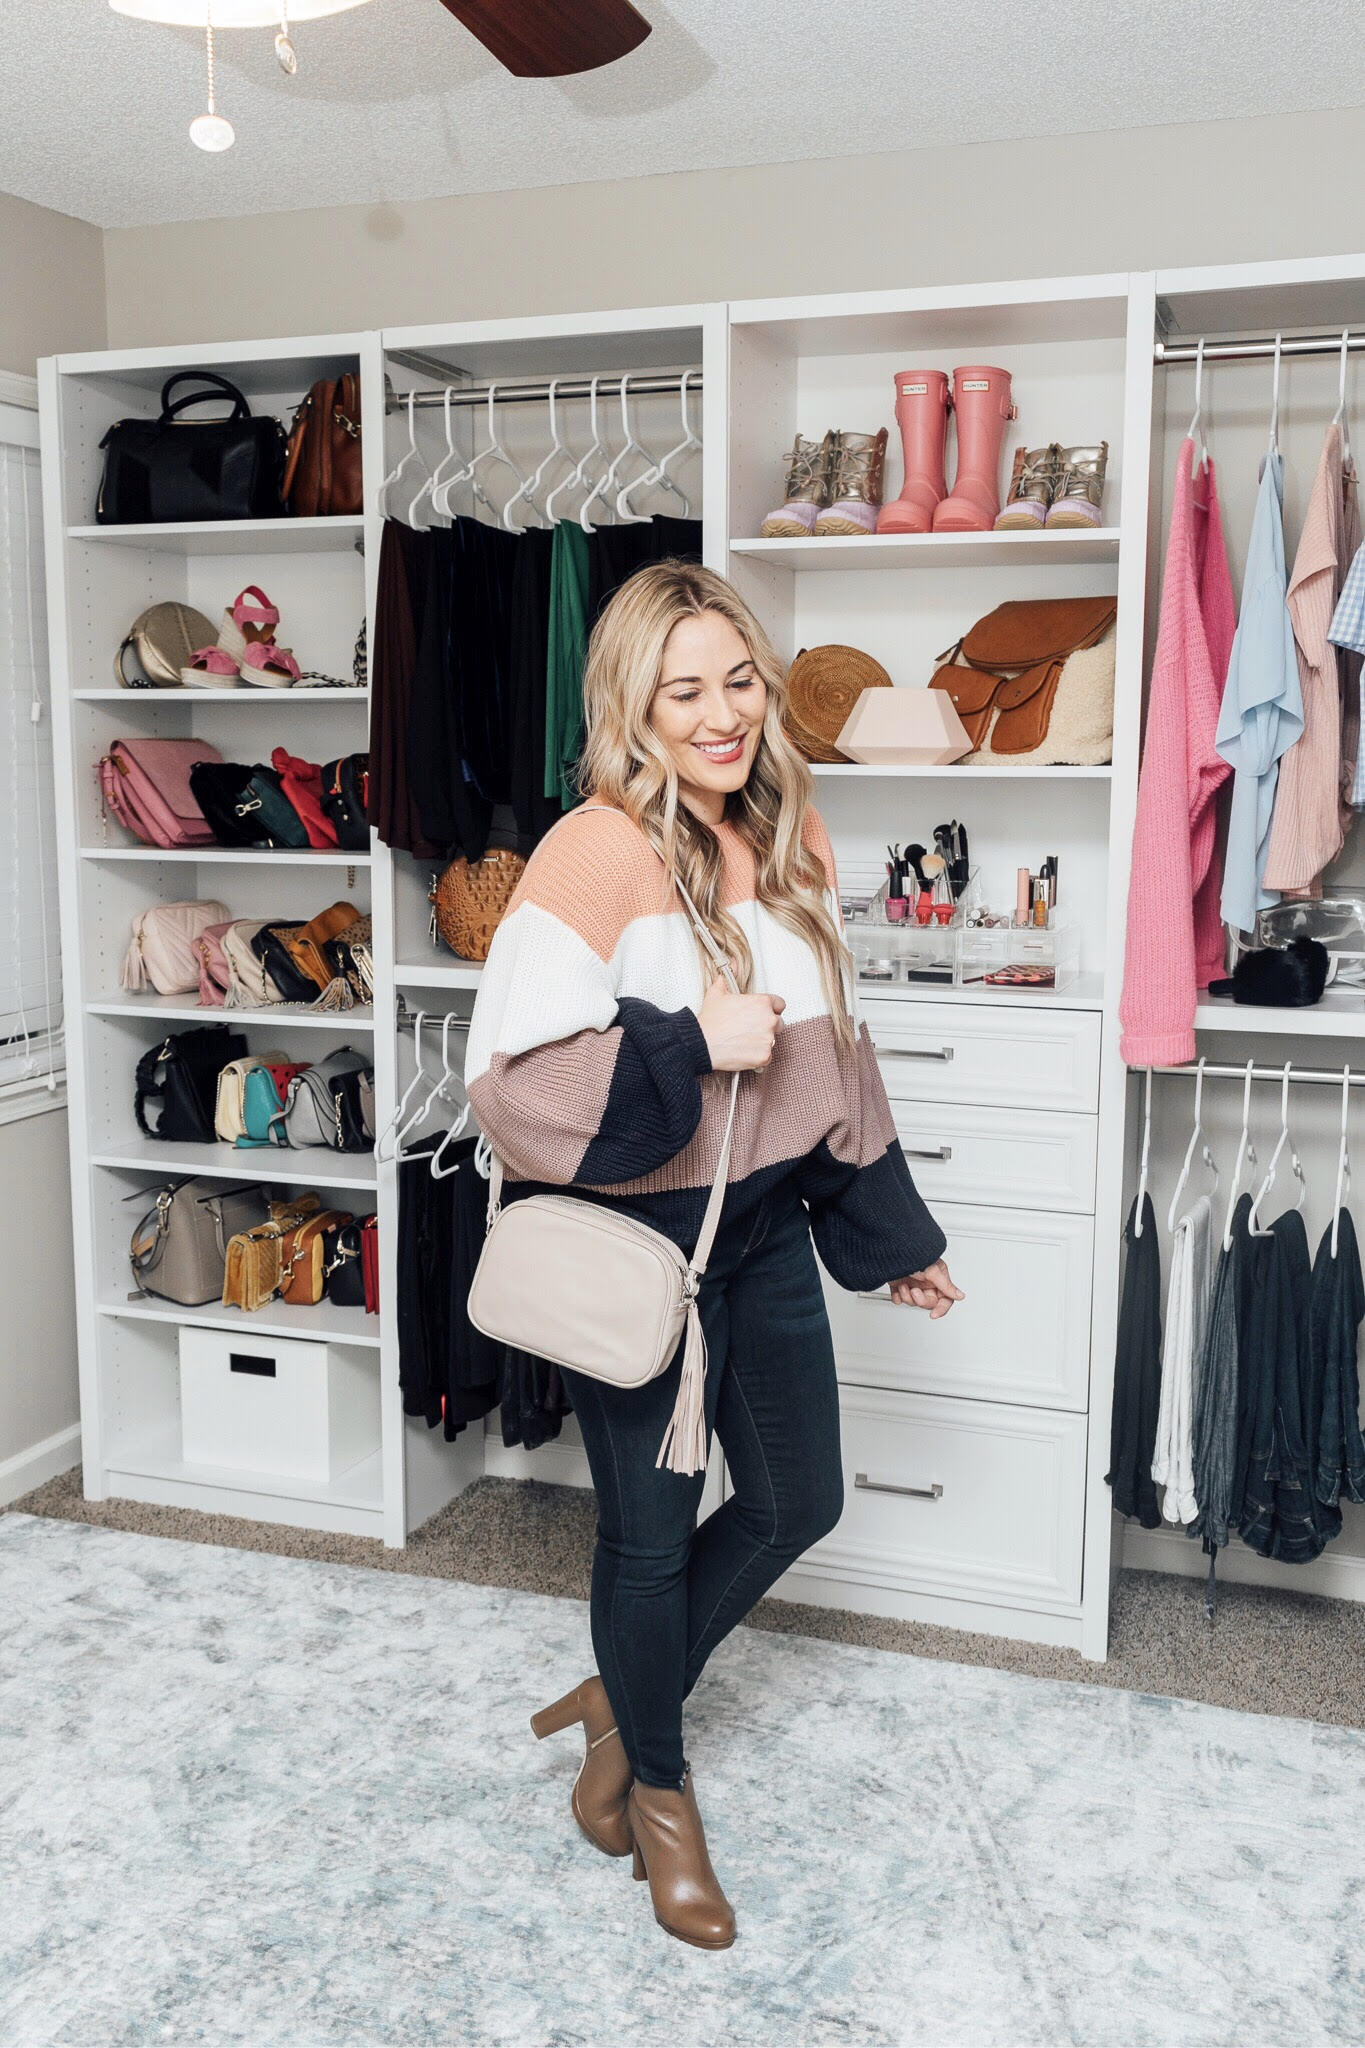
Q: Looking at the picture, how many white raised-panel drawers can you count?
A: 4